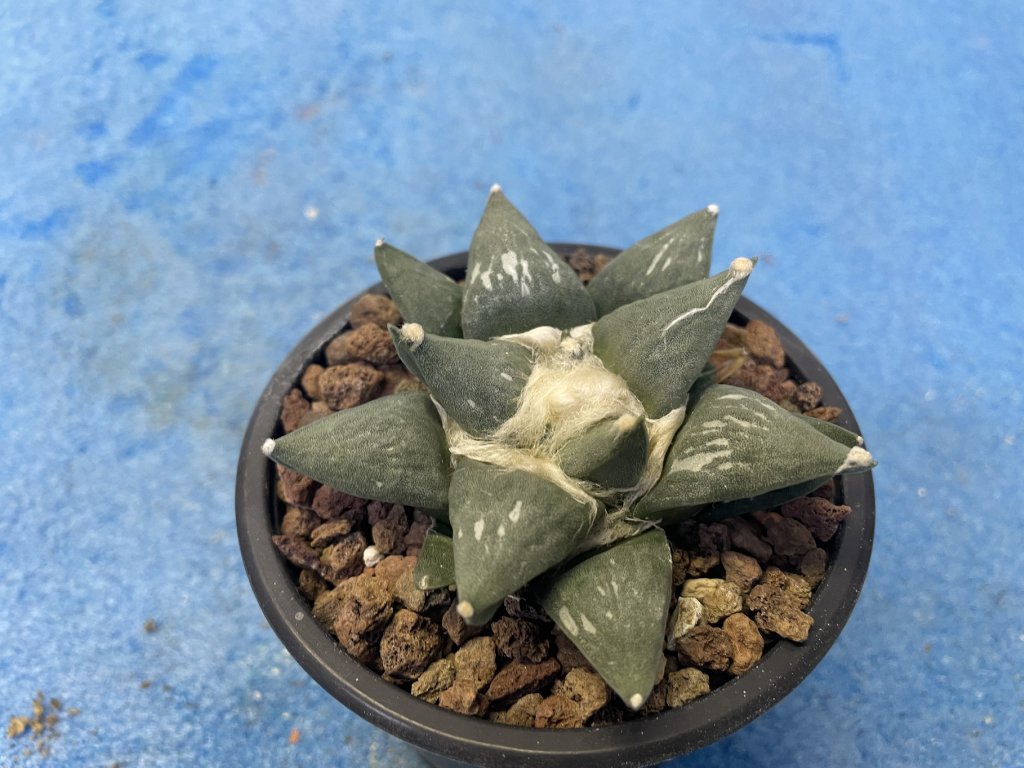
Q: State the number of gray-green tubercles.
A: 12